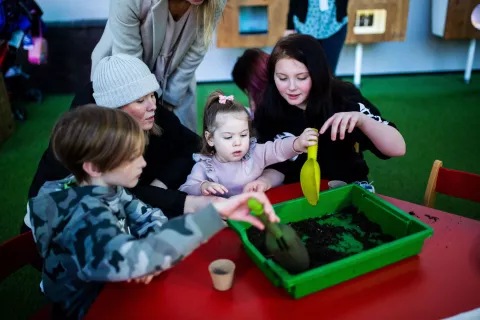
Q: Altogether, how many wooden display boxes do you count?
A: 3